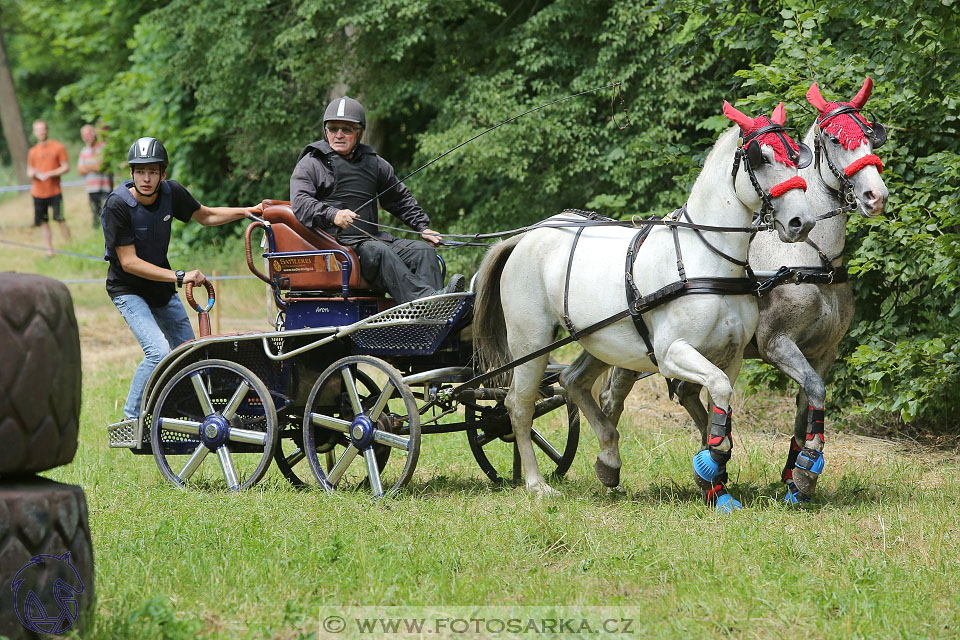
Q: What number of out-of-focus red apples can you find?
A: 0